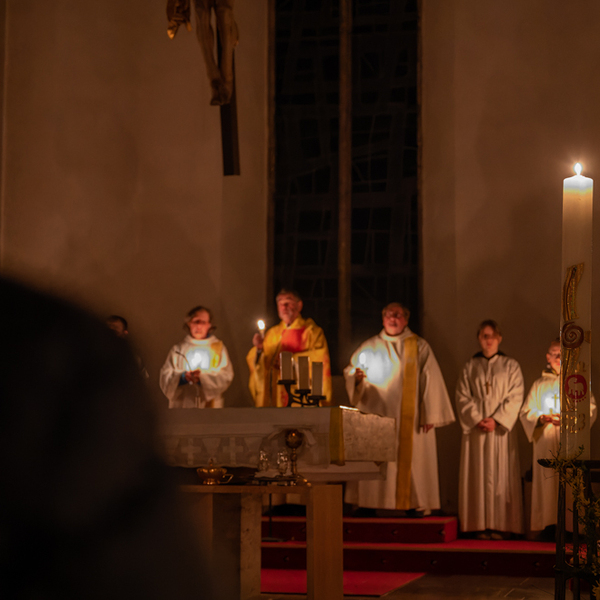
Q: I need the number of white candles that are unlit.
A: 3